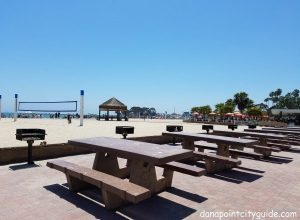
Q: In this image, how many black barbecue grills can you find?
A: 6